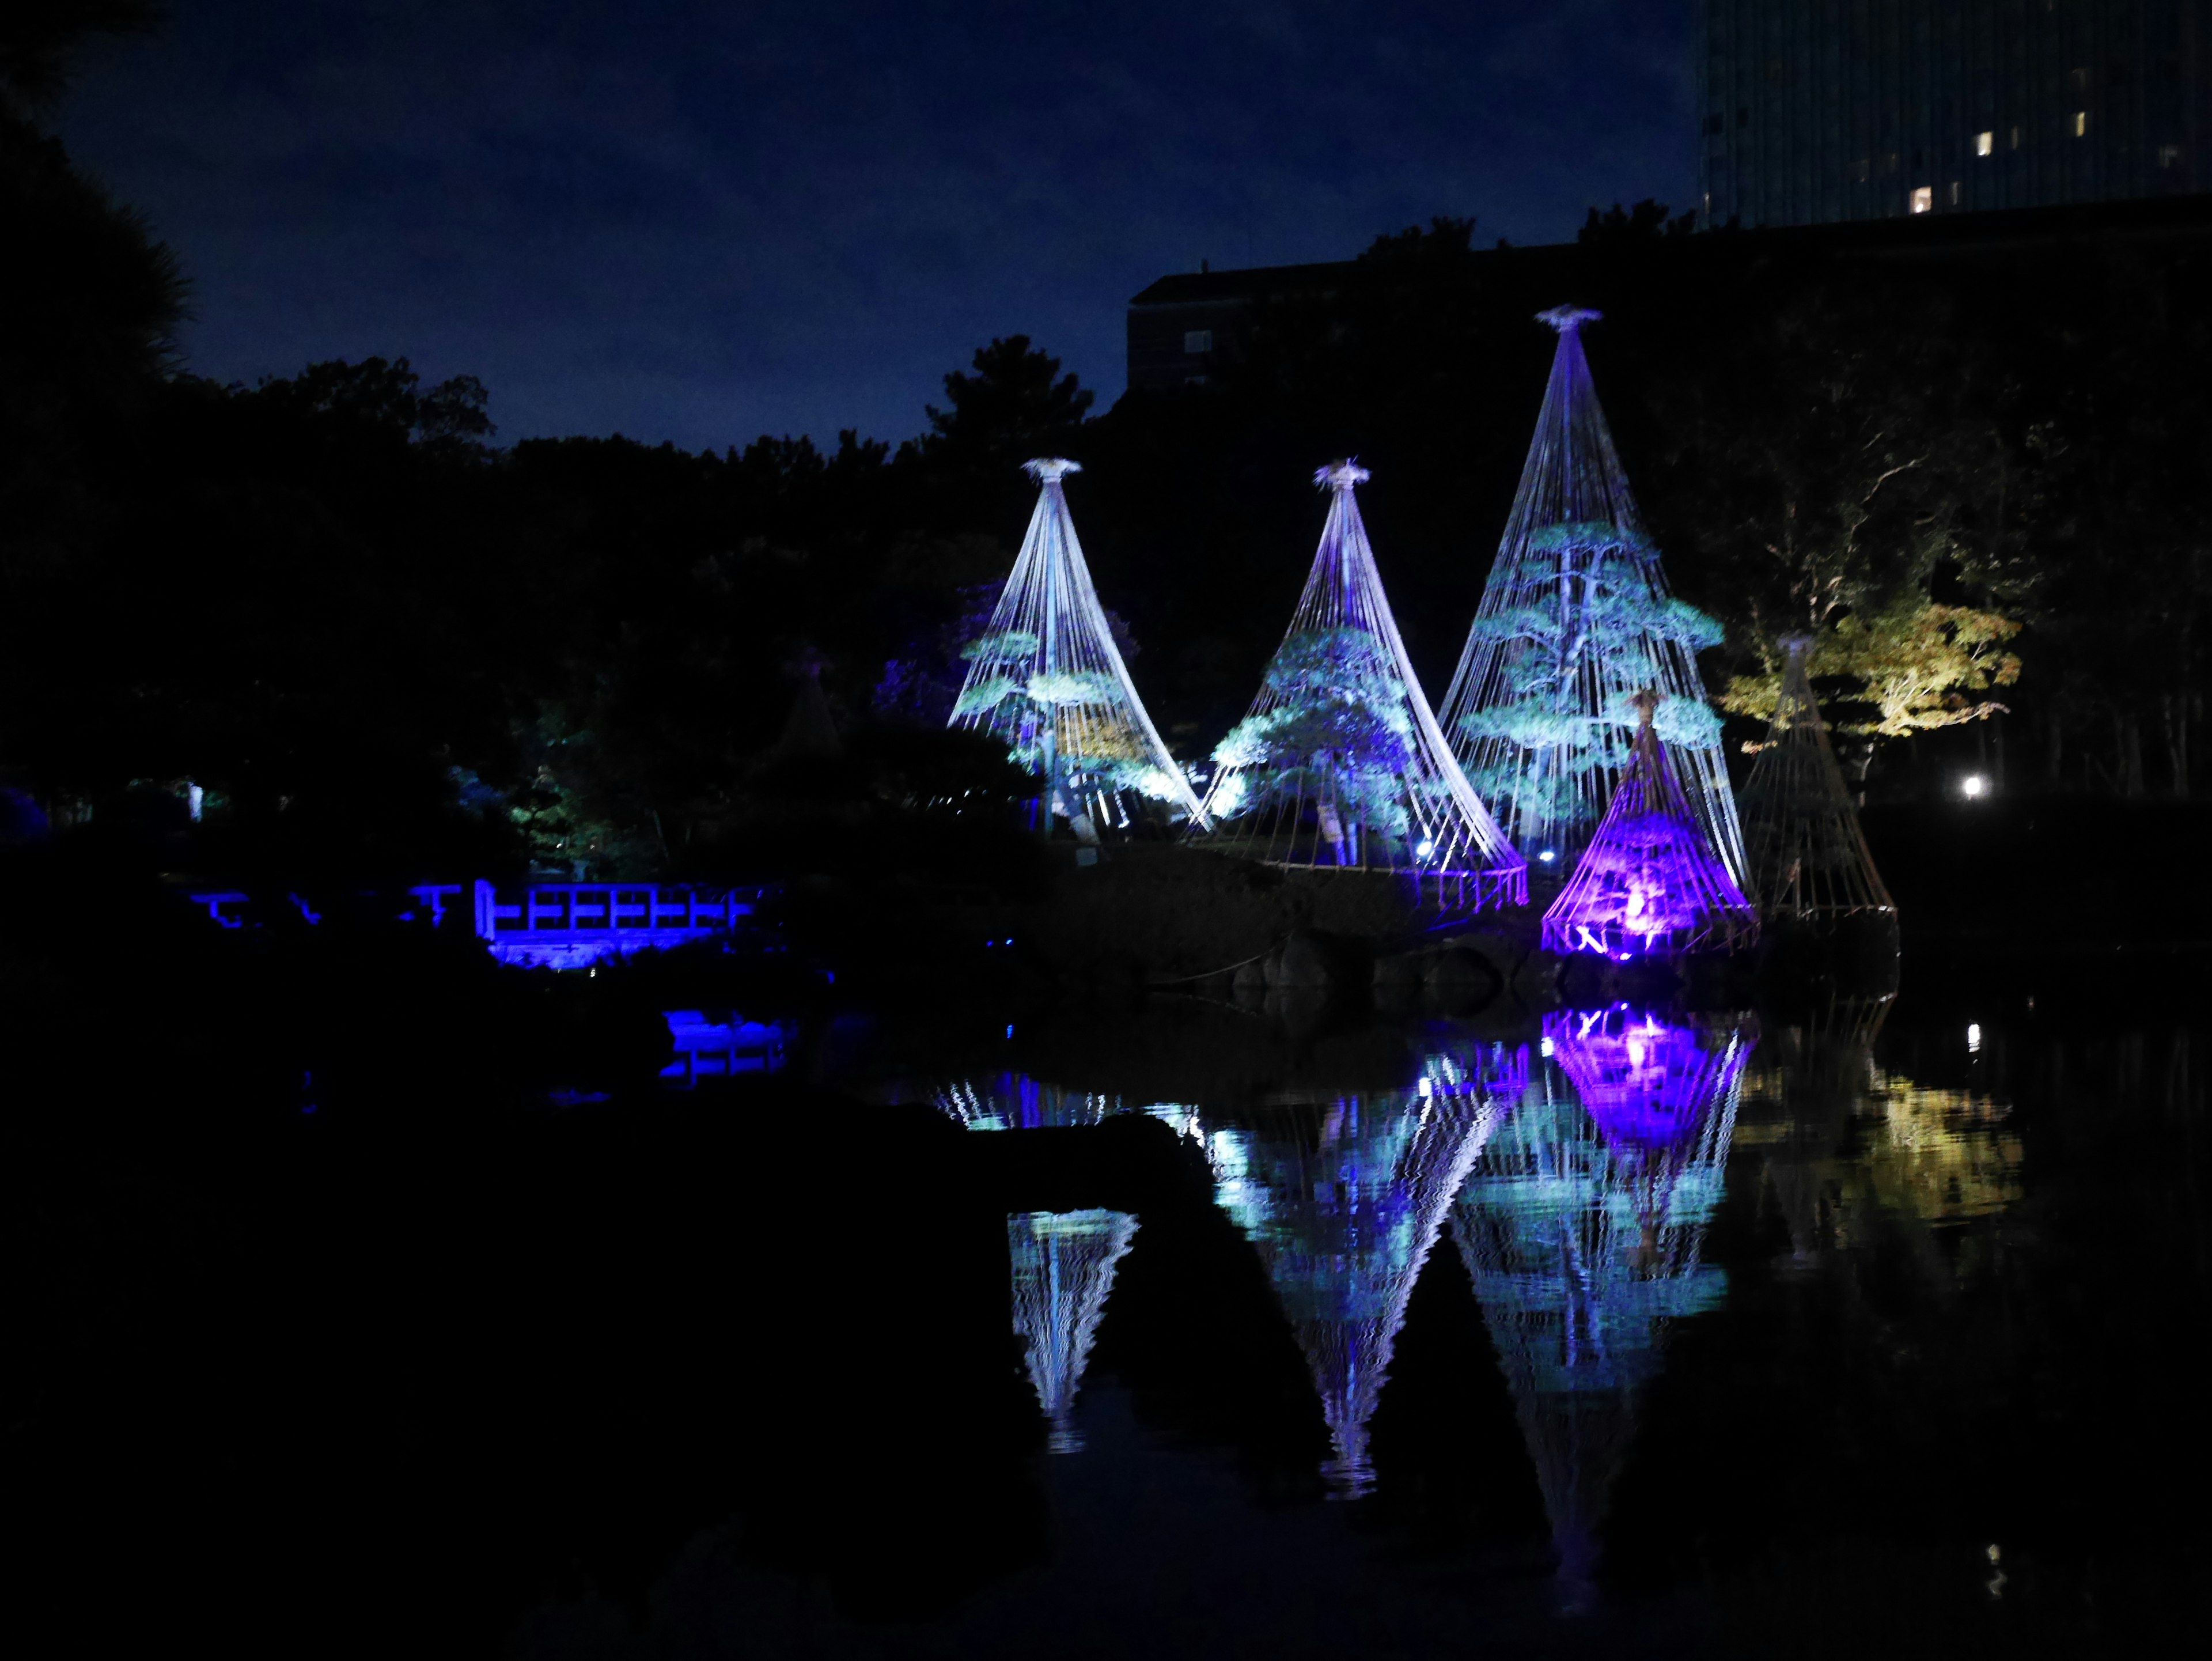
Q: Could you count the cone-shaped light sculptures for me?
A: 5